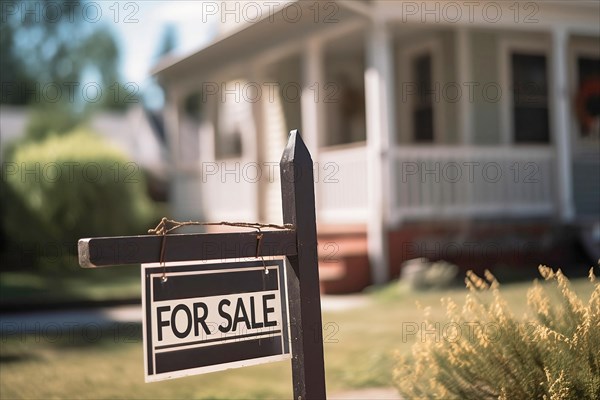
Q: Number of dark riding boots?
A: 0